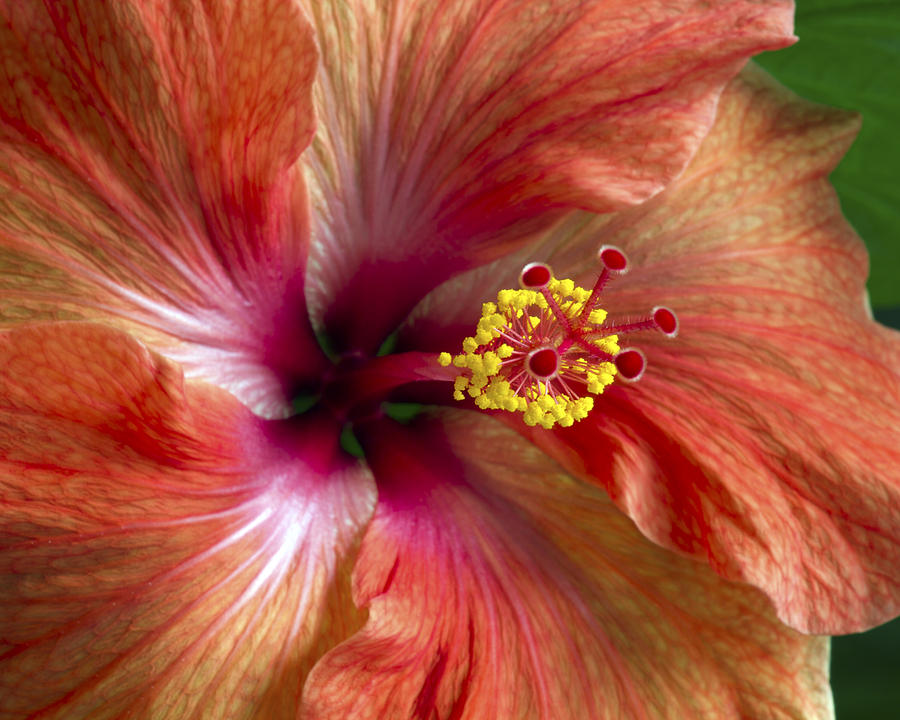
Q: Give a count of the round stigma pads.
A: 5